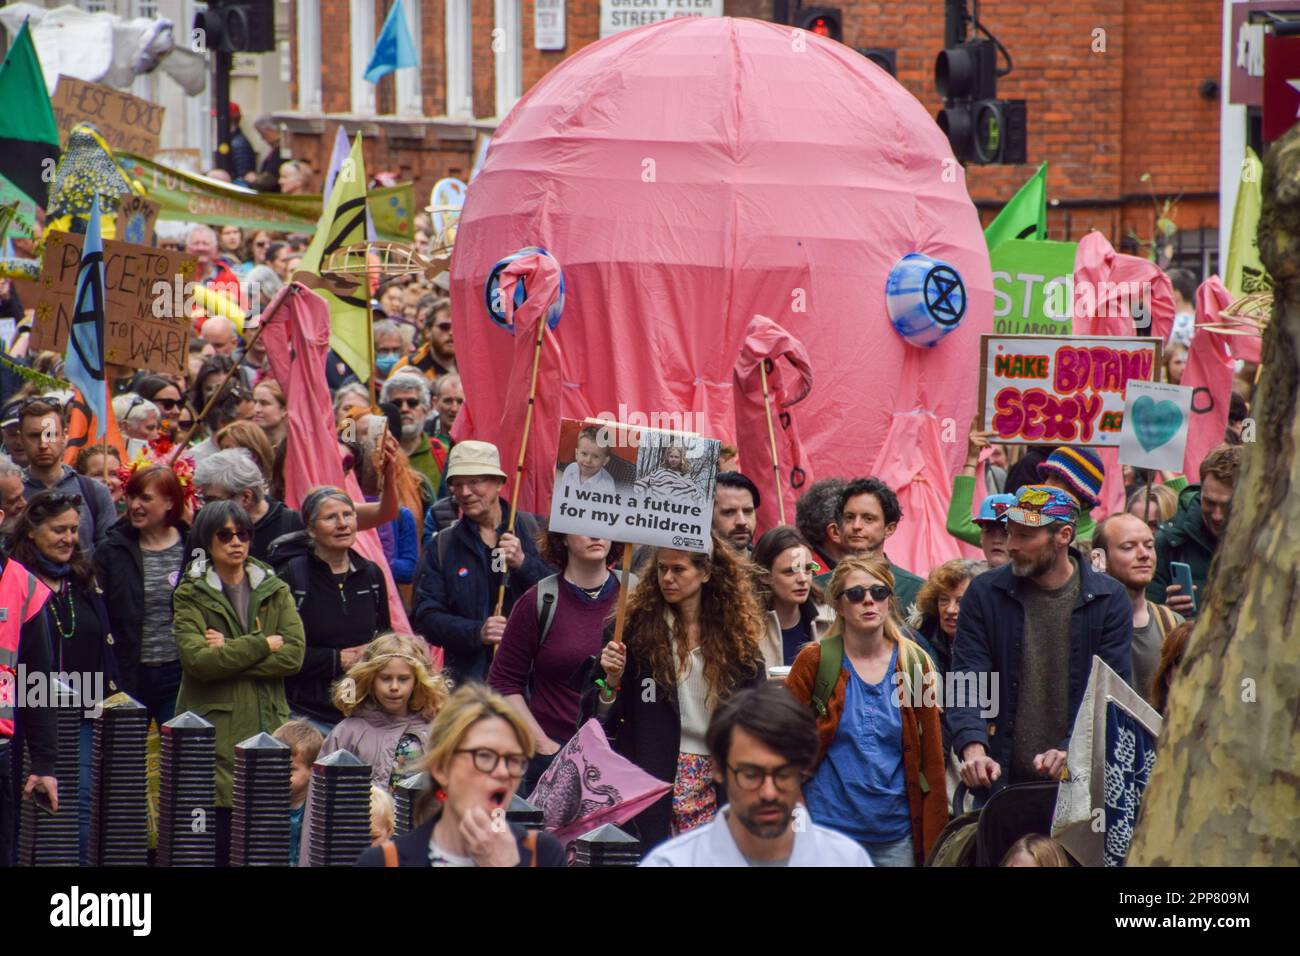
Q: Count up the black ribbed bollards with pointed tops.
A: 8